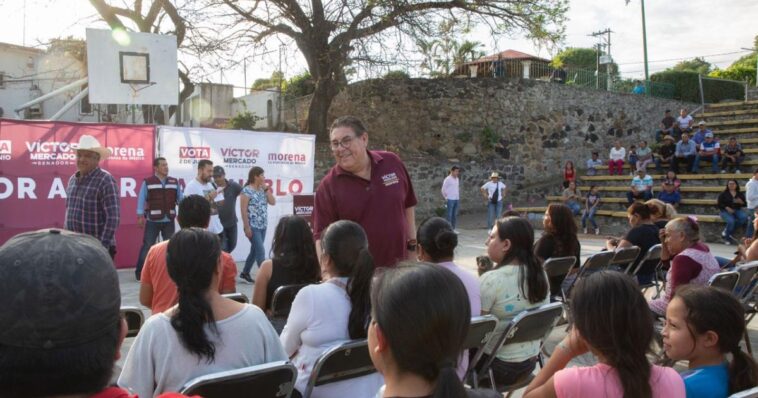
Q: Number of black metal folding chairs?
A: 14